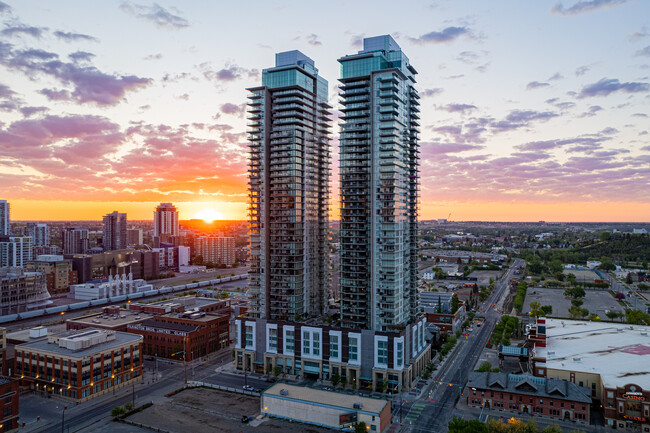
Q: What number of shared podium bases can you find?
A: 1